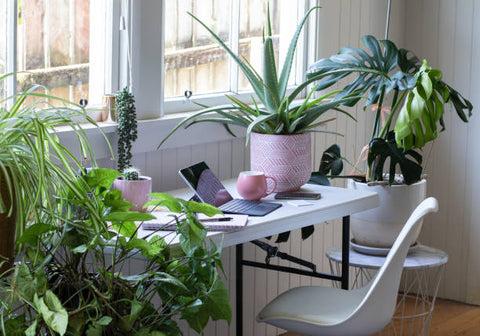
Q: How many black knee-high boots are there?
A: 0